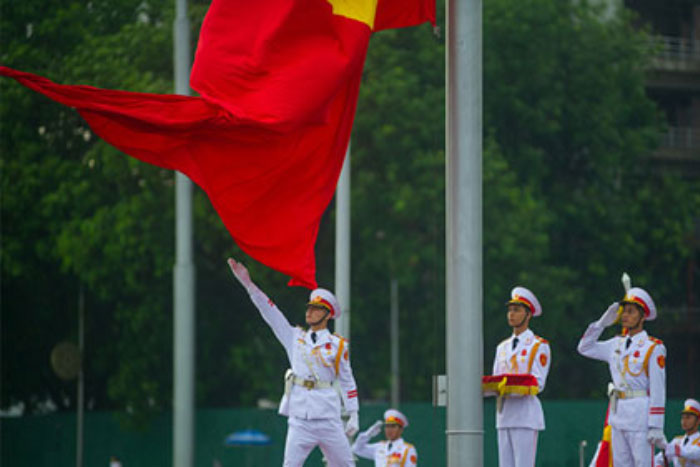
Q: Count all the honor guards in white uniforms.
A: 5